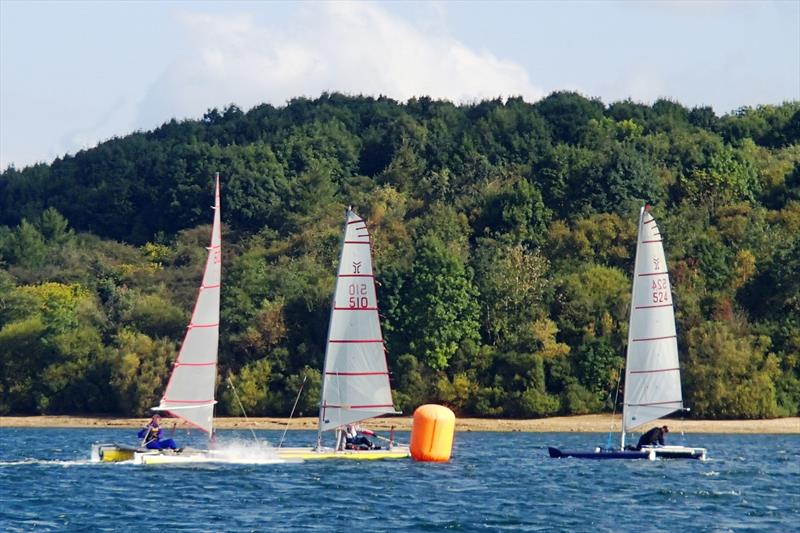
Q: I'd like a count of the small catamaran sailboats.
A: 3